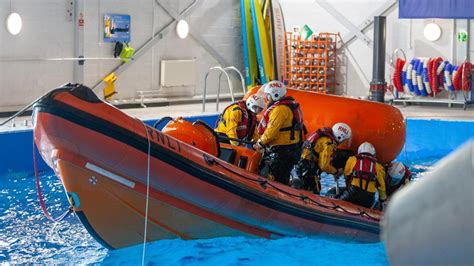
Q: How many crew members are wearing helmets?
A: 5